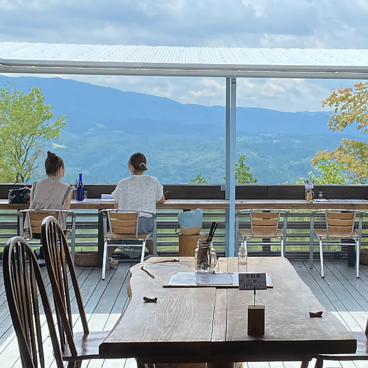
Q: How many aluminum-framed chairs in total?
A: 4